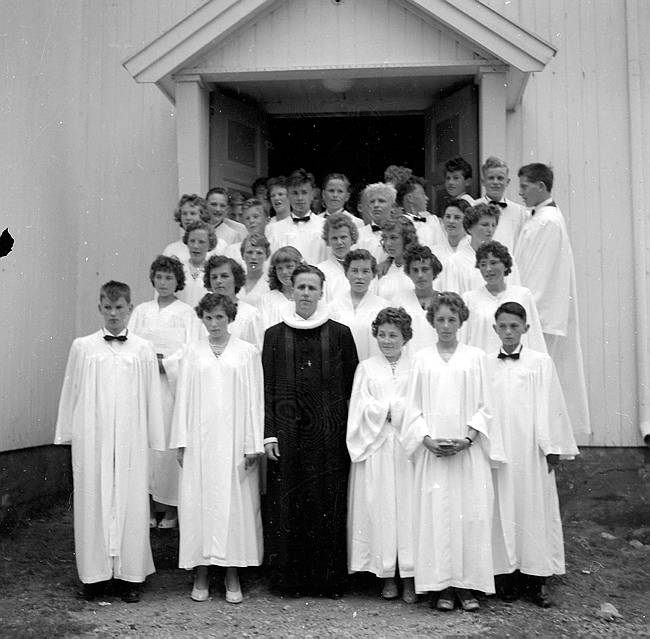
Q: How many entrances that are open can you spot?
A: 1